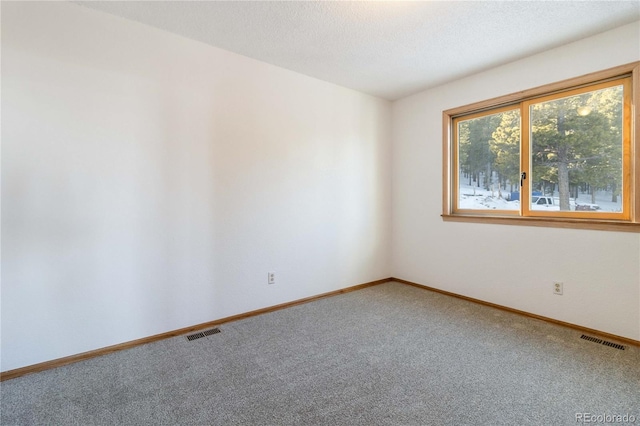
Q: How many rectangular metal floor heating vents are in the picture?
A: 2